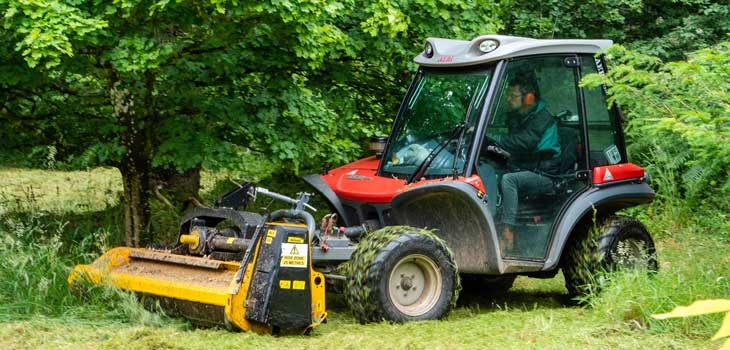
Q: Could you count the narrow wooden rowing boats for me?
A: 0